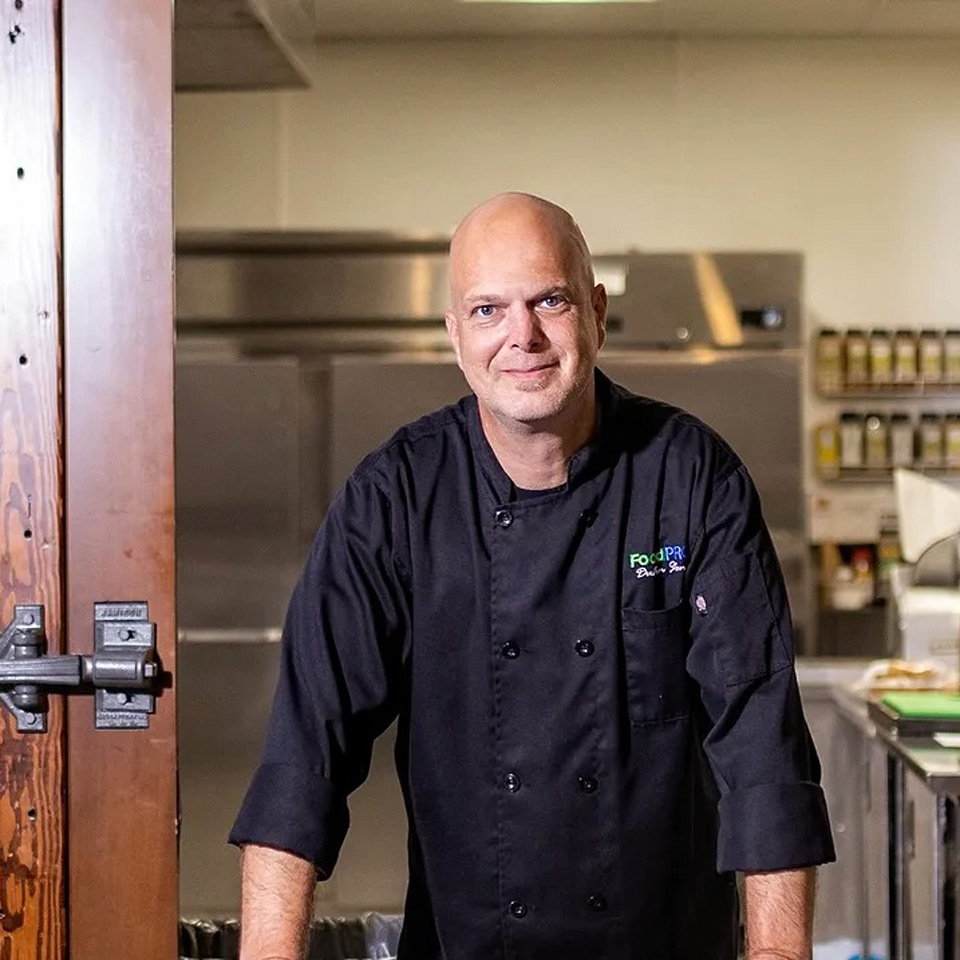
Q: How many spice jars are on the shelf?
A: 12